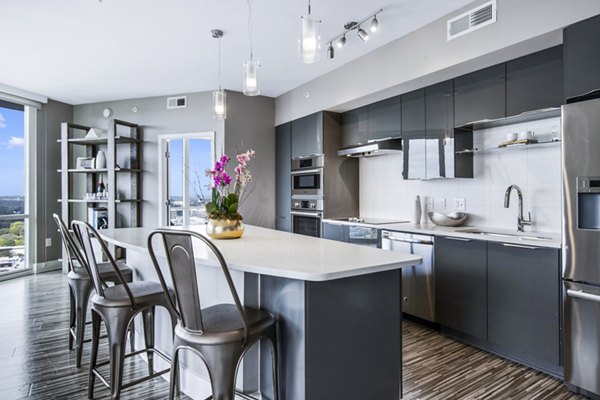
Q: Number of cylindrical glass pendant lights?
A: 3